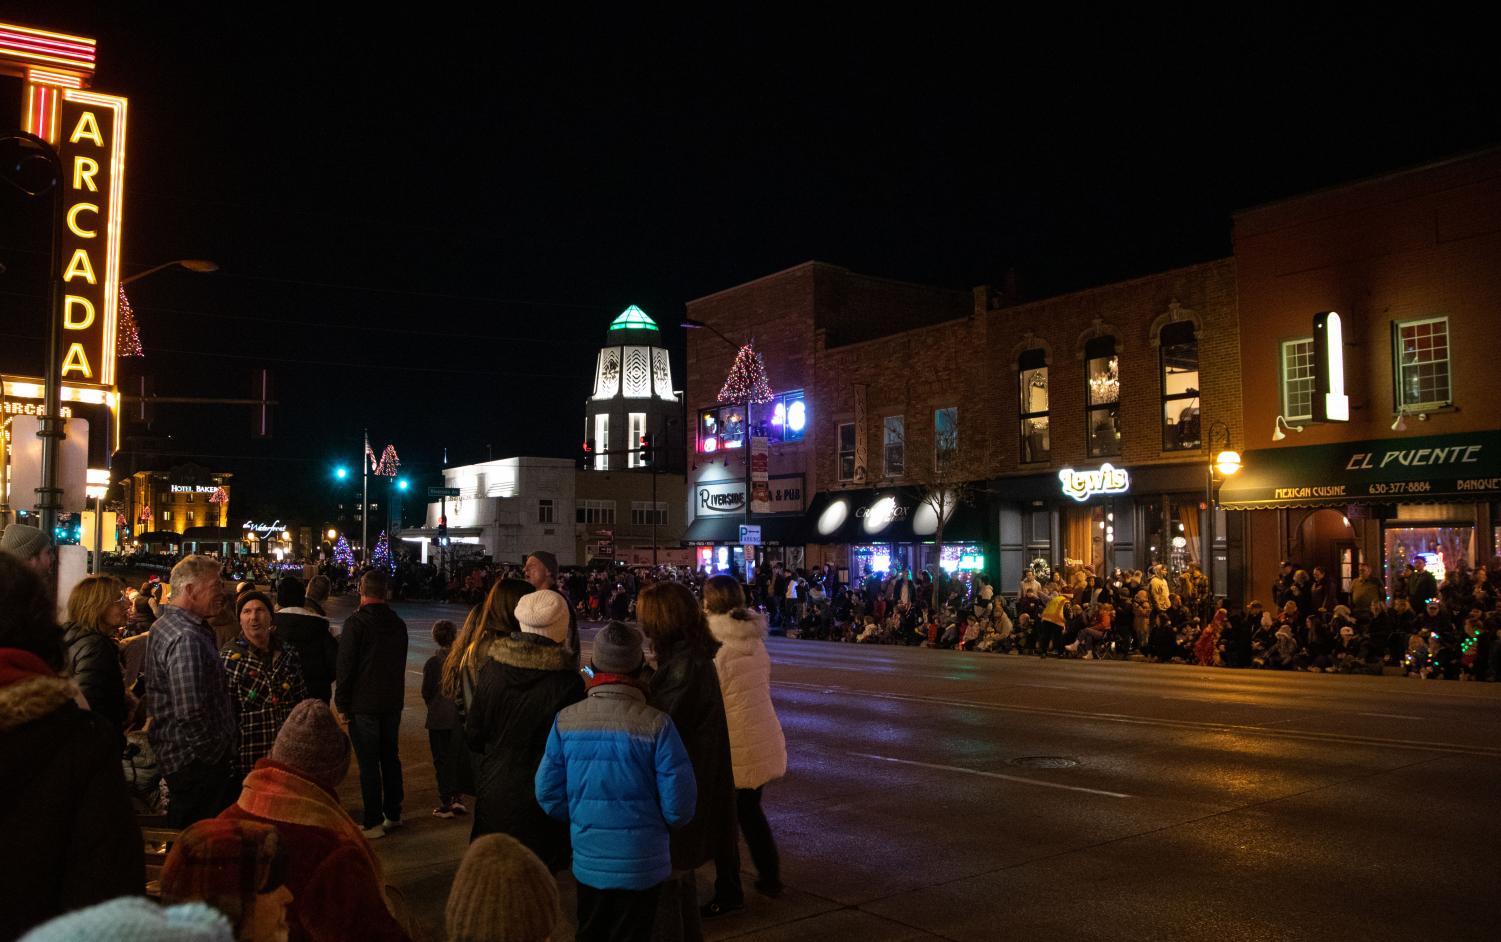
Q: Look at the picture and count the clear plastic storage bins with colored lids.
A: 0